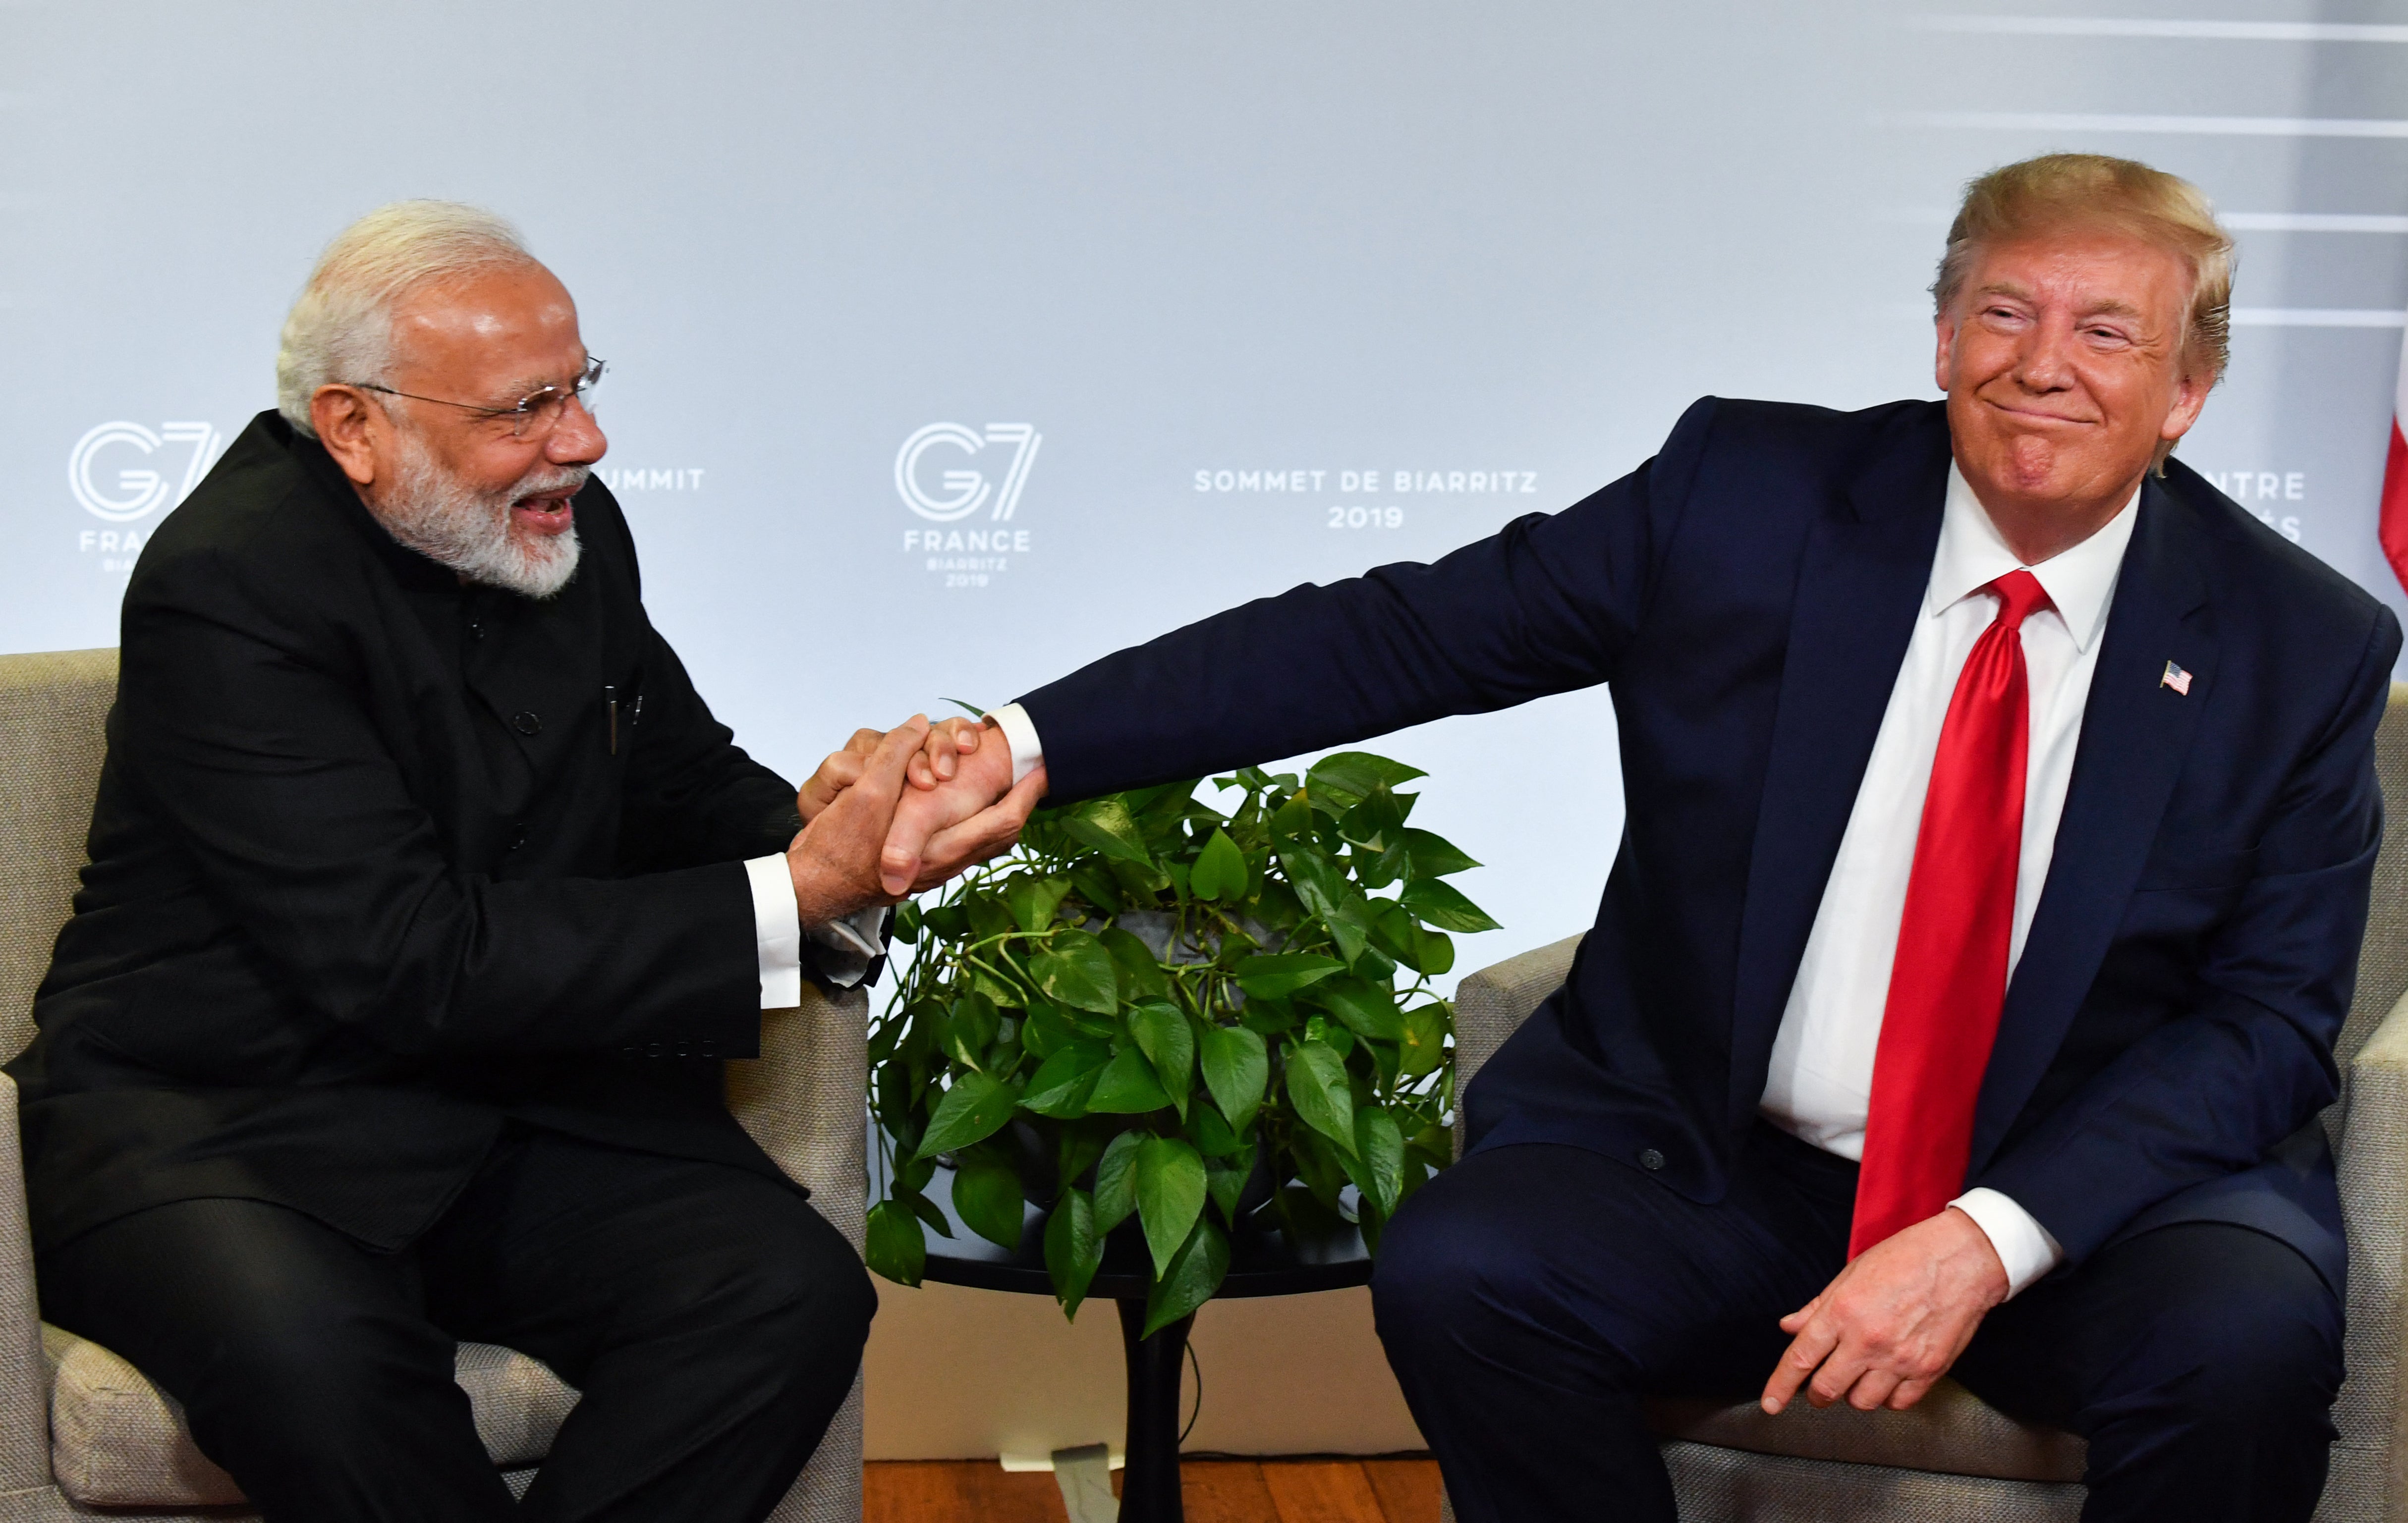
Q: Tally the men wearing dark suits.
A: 2